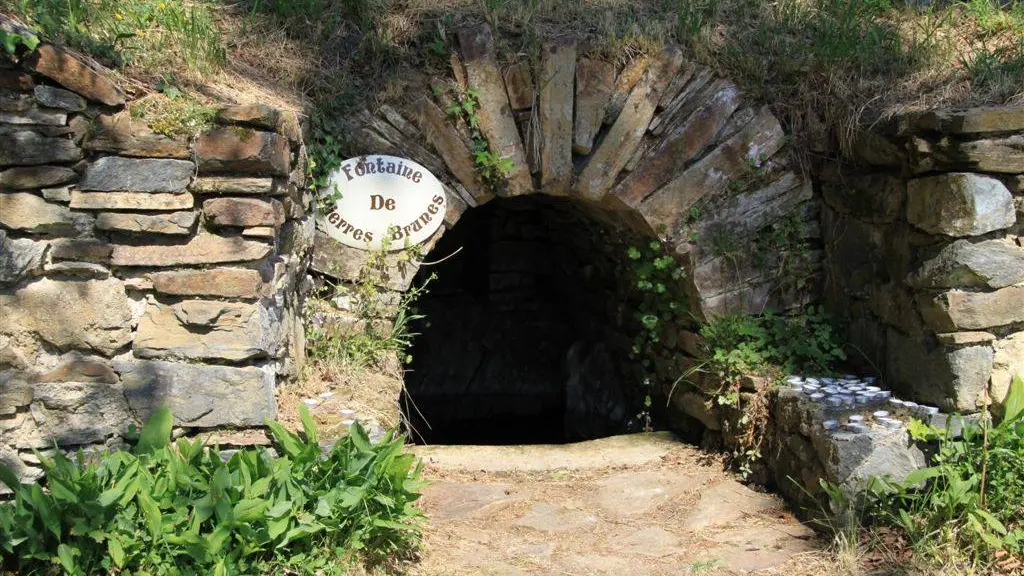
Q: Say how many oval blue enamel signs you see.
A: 0